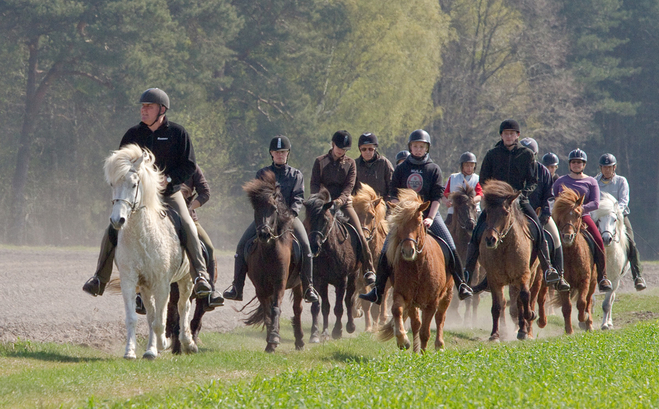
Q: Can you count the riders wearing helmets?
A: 12